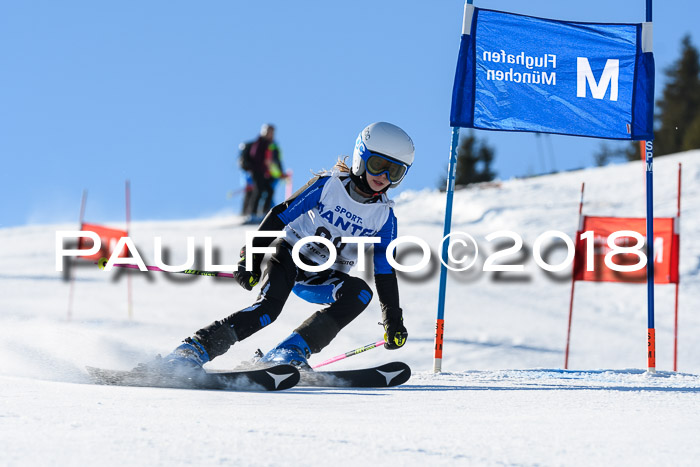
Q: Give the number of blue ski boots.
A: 2